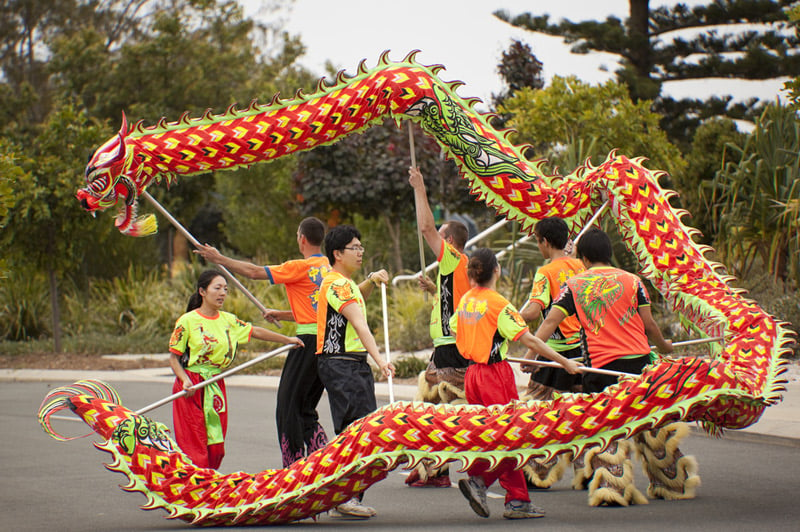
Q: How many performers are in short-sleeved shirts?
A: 7